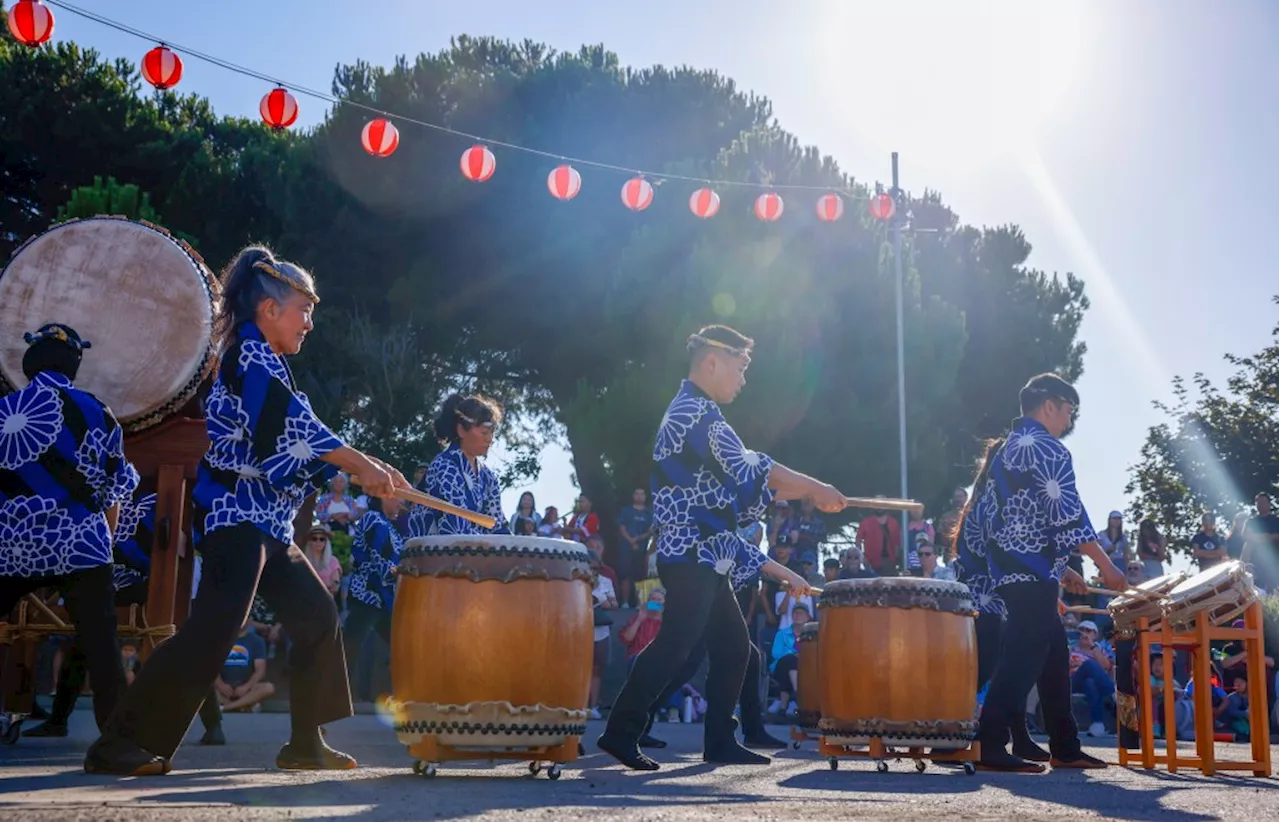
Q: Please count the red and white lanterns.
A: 11